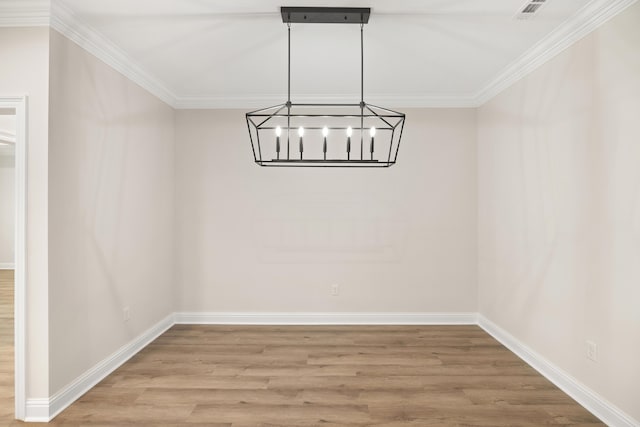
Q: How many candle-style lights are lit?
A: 5